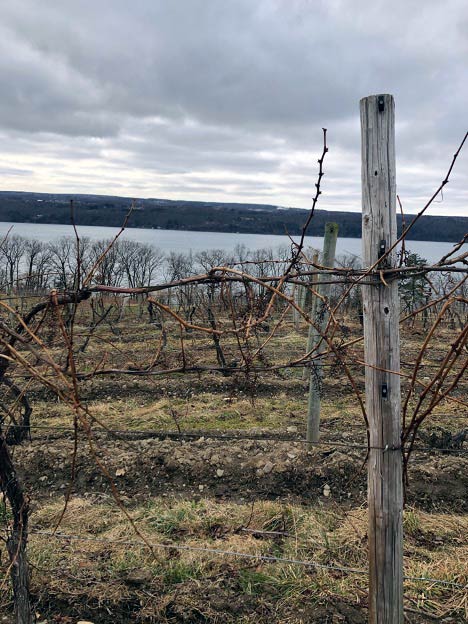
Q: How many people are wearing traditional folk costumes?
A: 0